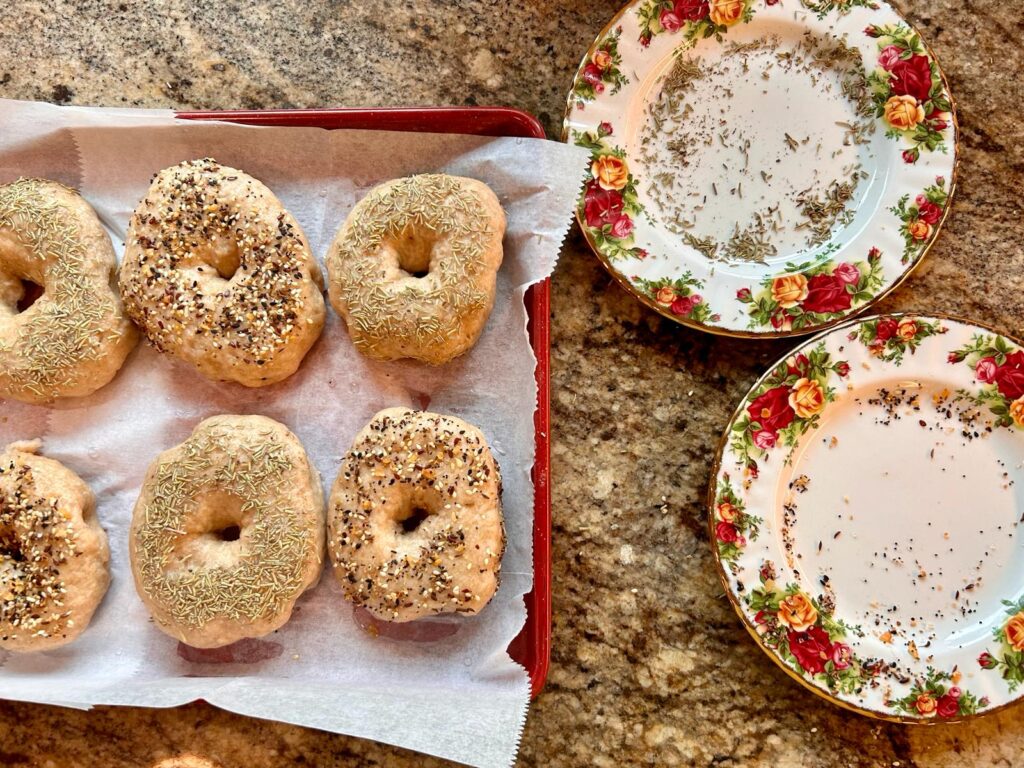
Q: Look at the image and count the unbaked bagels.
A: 6